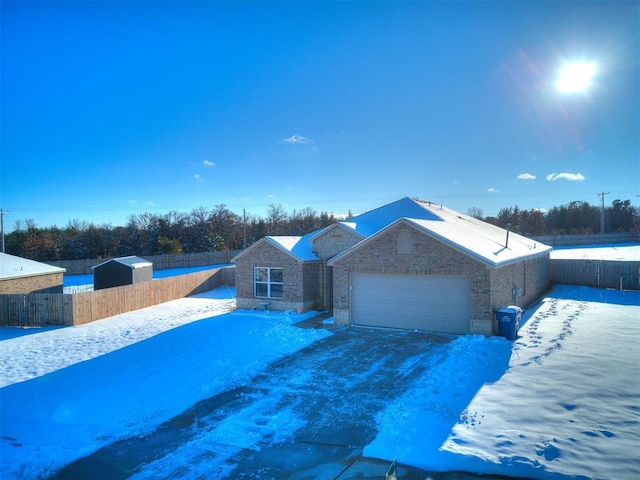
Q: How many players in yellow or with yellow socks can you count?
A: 0